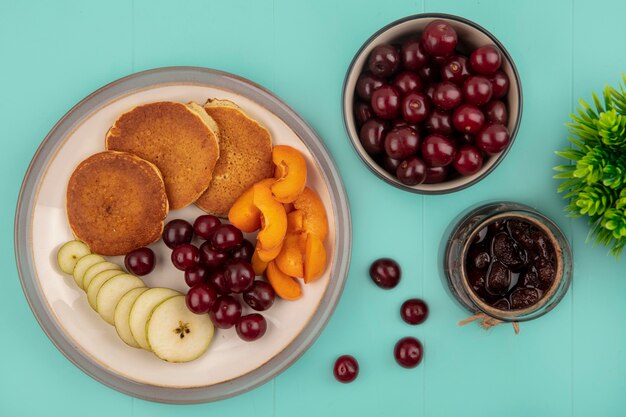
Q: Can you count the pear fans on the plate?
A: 8